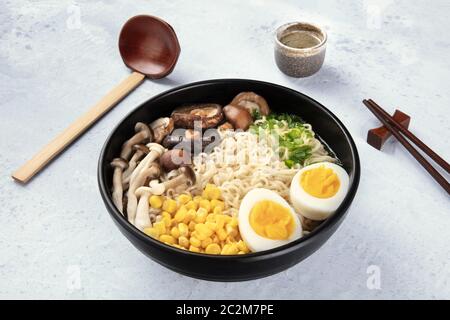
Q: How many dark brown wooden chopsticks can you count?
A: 2